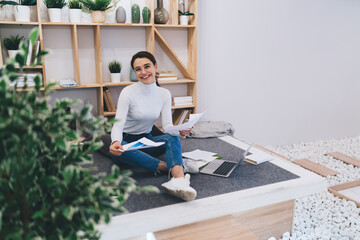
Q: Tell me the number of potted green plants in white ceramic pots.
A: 6